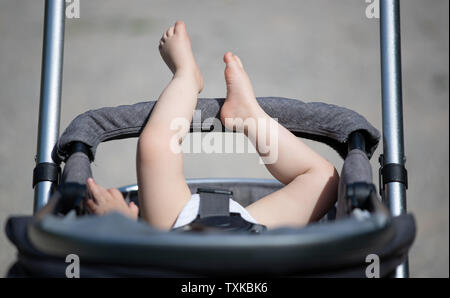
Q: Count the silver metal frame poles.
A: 2